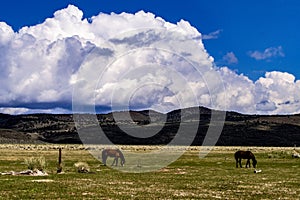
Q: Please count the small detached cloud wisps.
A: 3